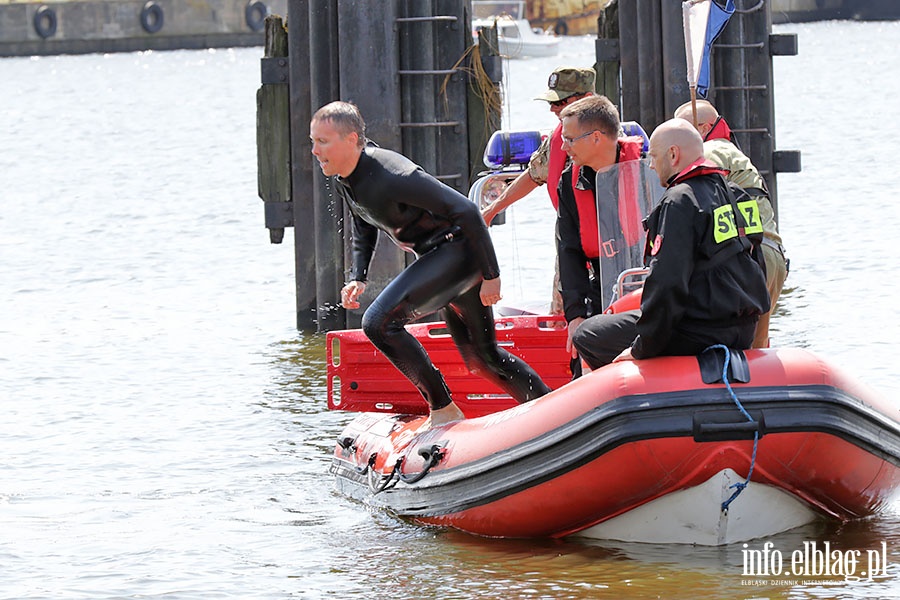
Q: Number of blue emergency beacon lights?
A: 2